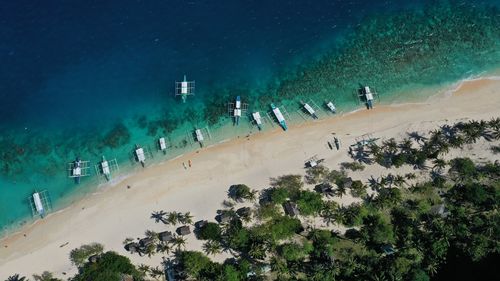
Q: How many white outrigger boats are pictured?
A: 13